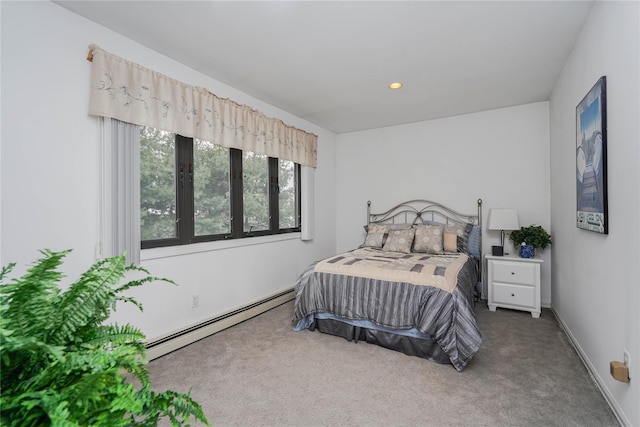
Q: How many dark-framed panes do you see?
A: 4